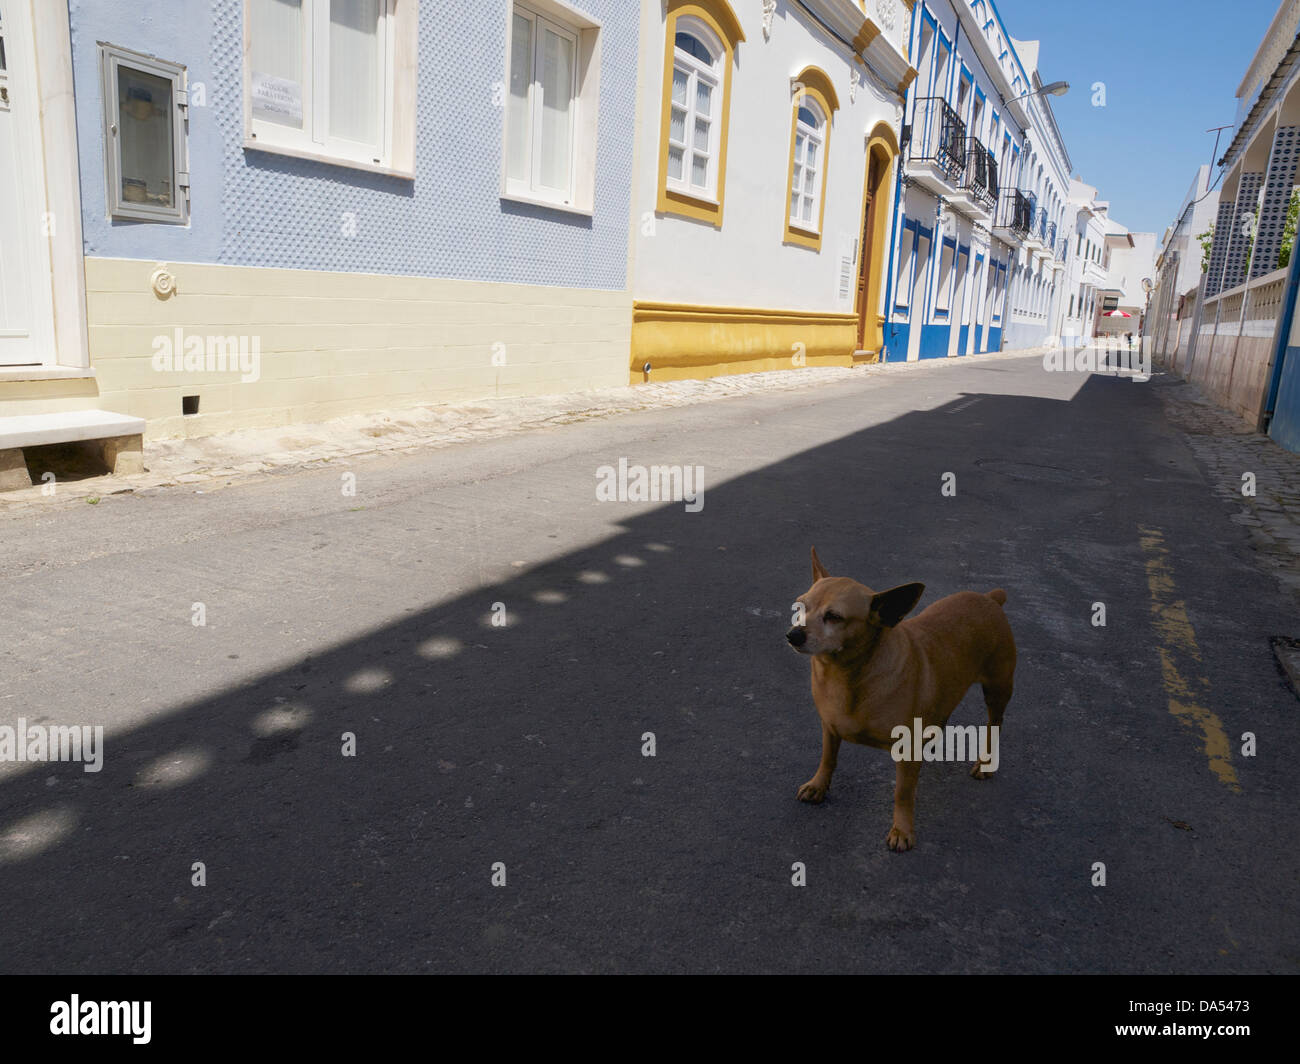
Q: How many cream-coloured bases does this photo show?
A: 1